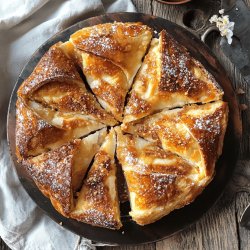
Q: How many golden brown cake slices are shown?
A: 8